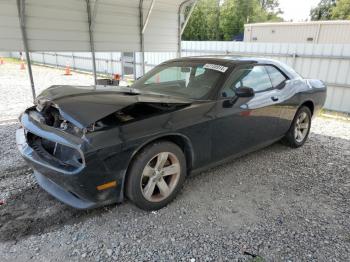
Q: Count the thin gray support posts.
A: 4